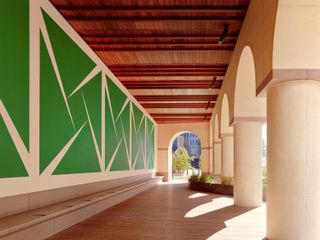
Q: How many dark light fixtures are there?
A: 4